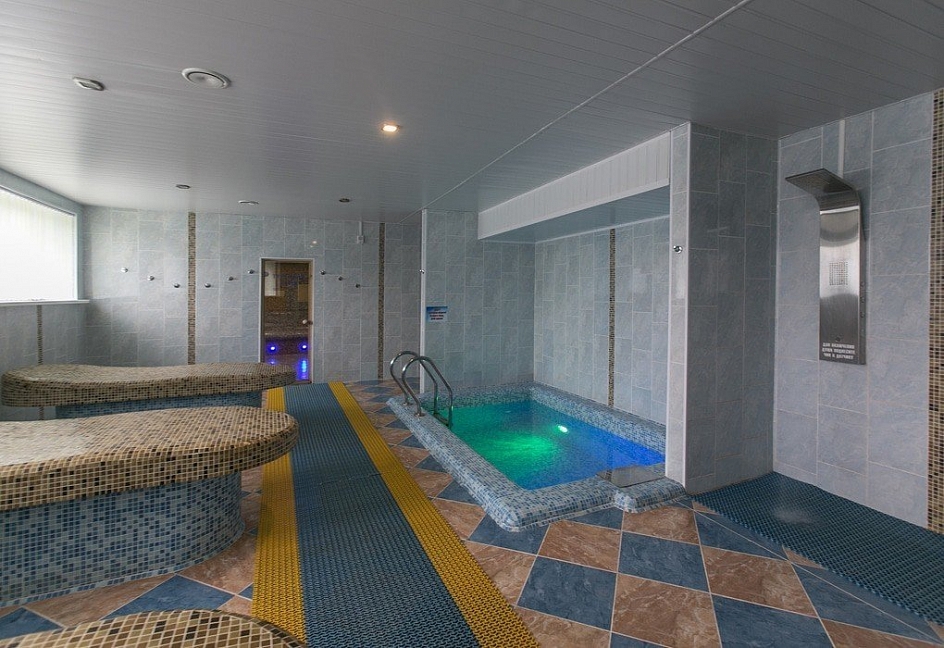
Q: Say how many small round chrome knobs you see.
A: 11